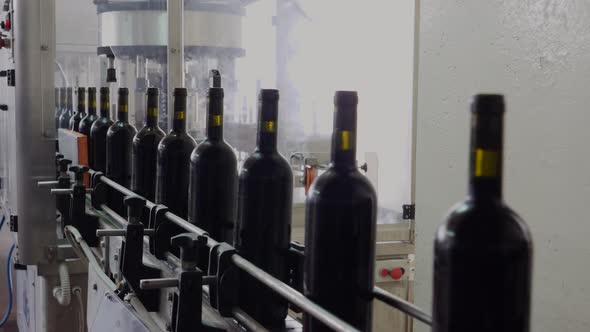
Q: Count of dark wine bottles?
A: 13